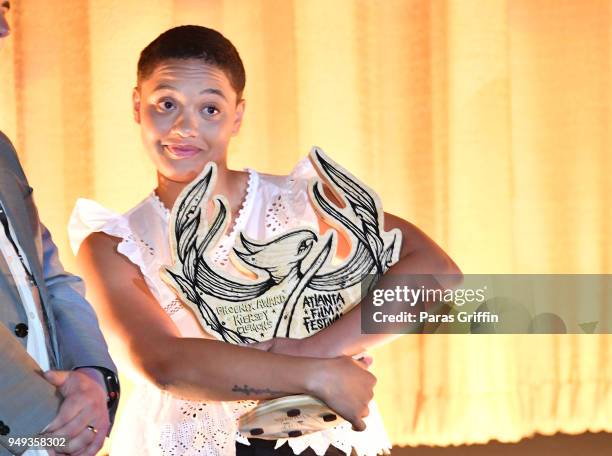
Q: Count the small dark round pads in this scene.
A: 4